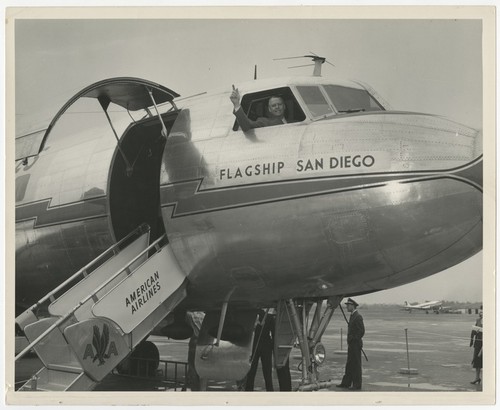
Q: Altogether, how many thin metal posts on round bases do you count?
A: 2